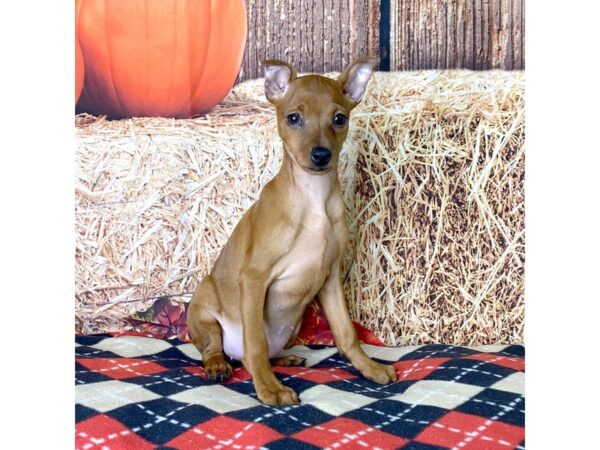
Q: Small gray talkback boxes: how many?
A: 0